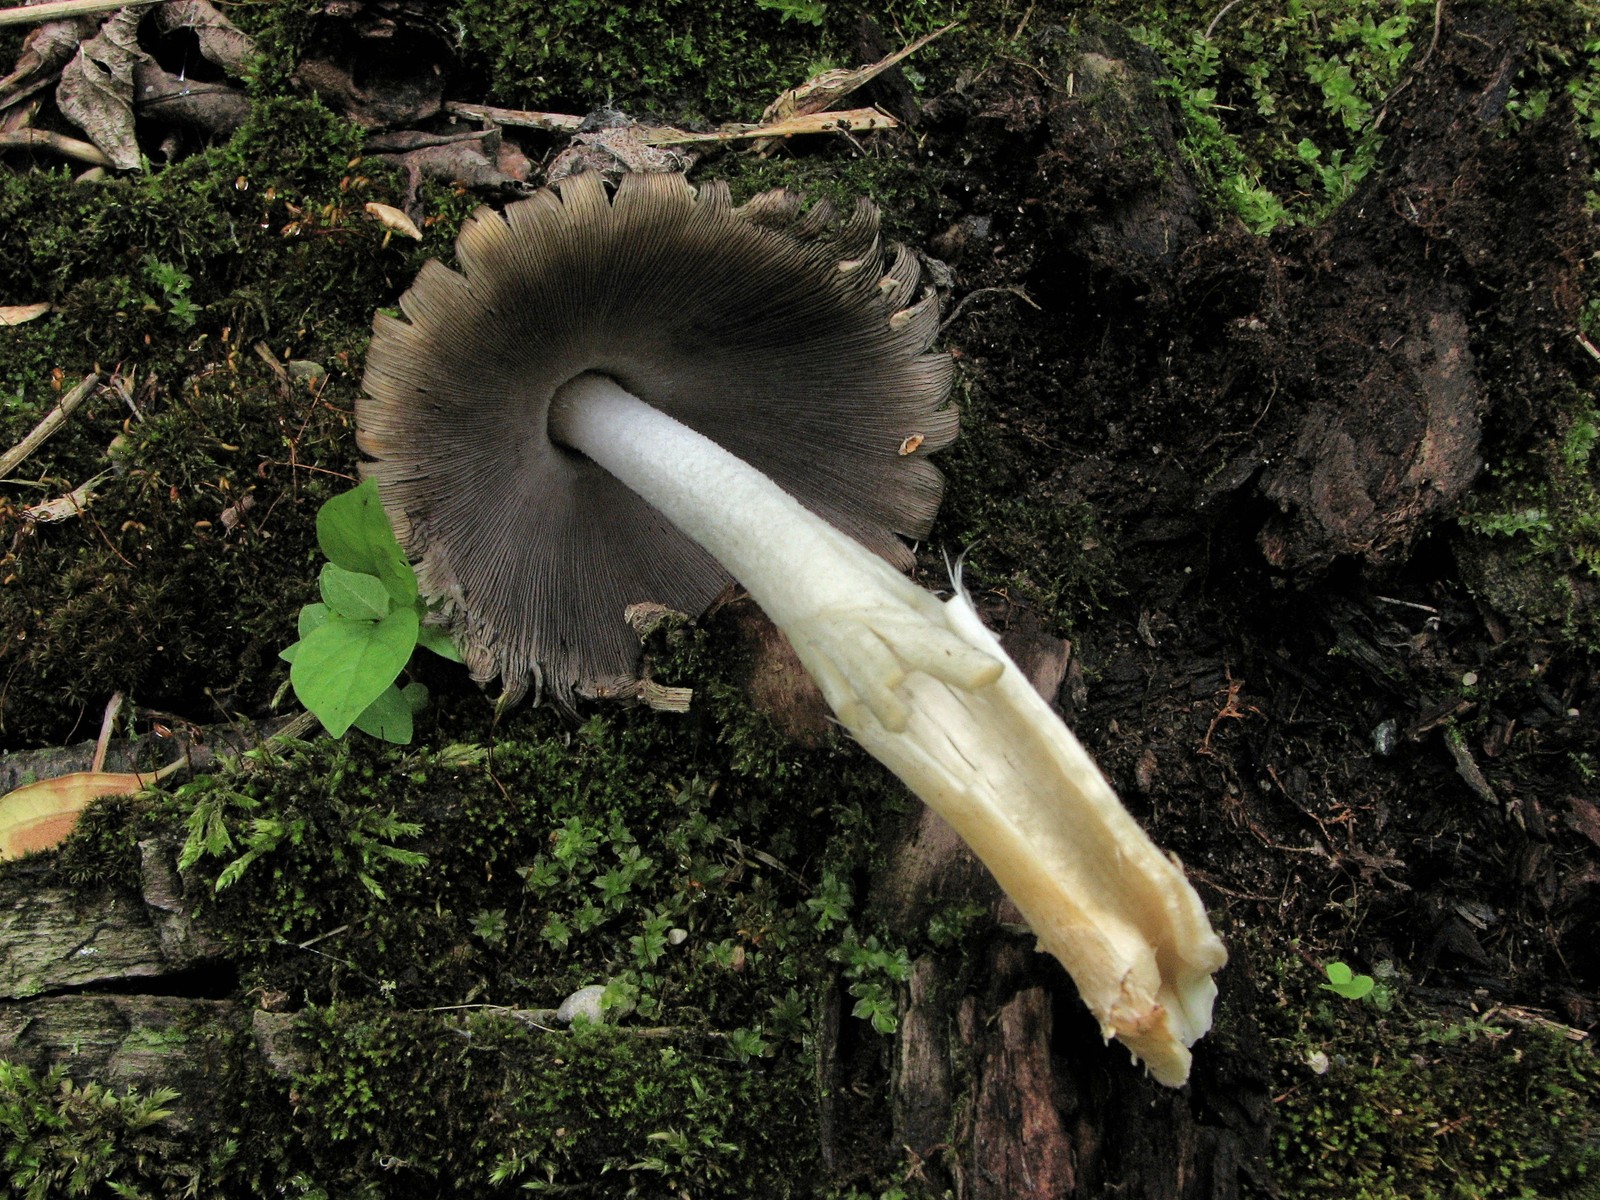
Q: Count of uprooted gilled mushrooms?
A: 1